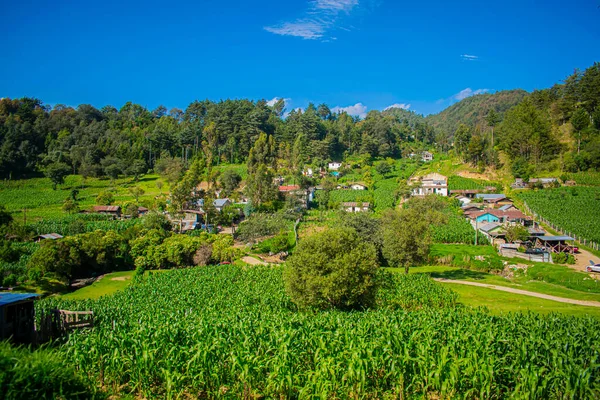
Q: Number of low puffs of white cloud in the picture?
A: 4